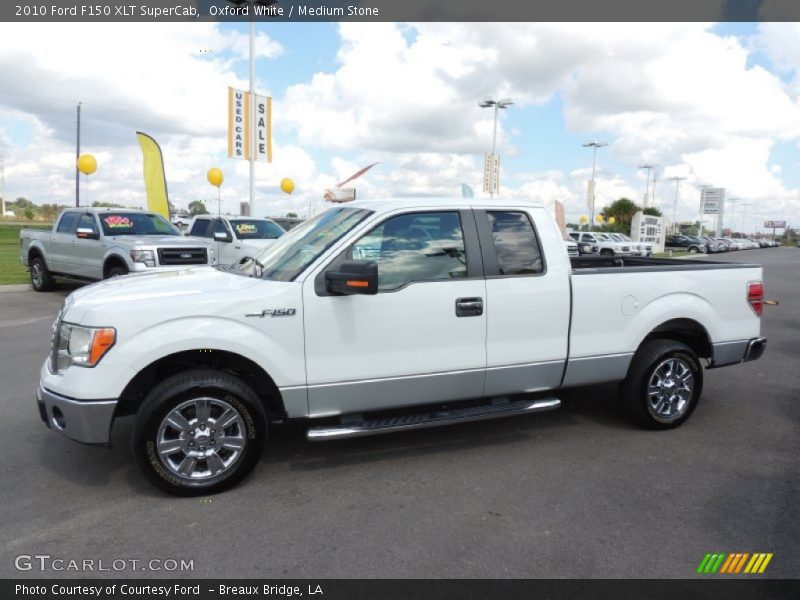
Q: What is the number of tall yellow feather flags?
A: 1